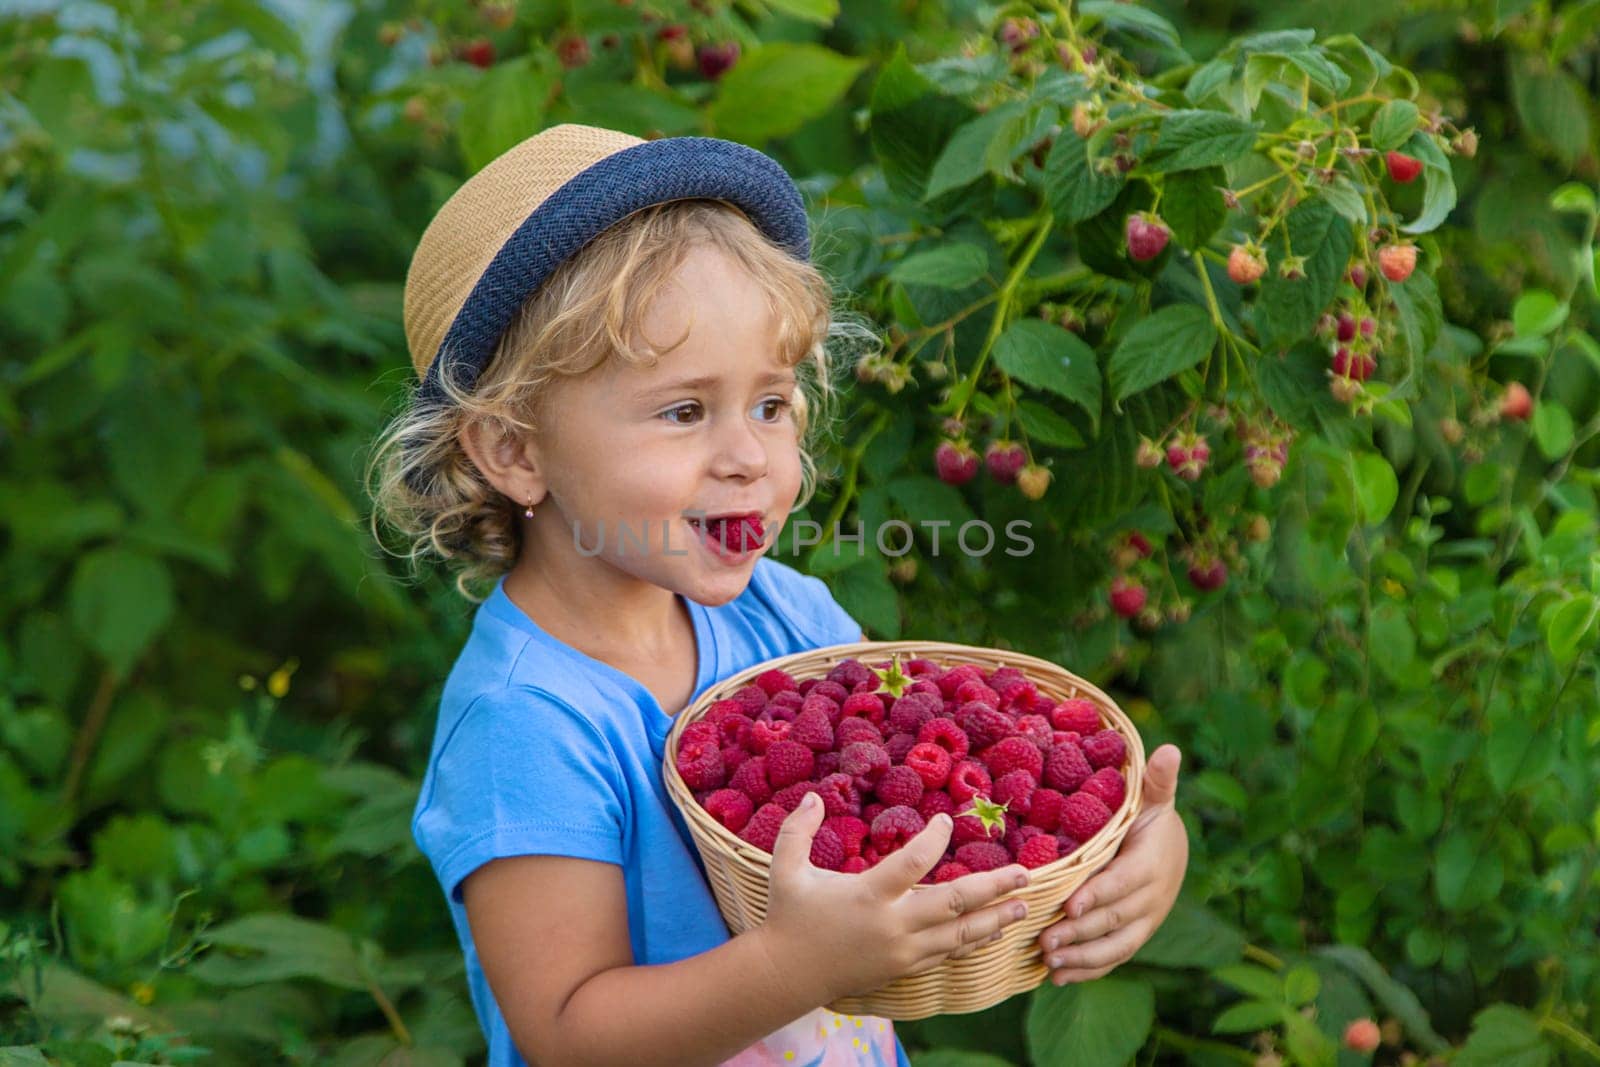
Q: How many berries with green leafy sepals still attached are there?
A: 2